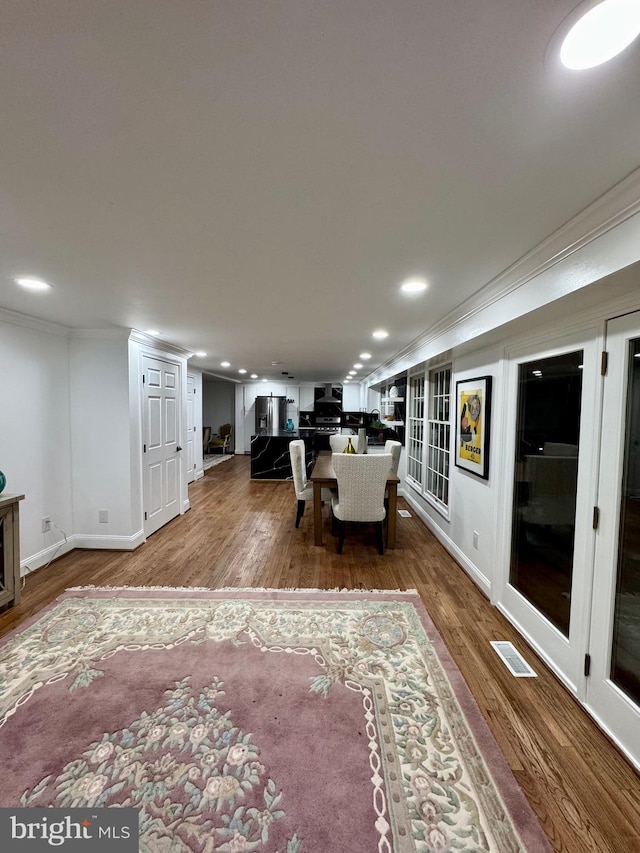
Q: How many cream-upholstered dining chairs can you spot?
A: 4